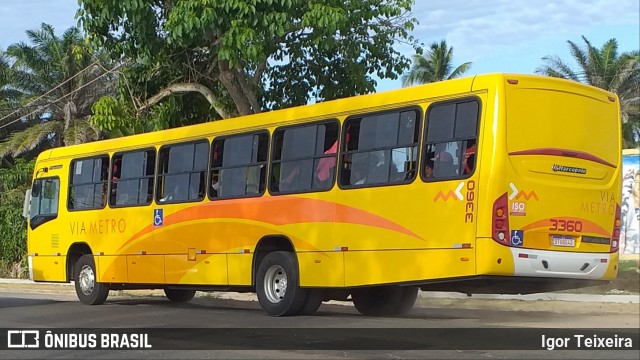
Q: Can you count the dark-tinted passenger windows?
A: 7